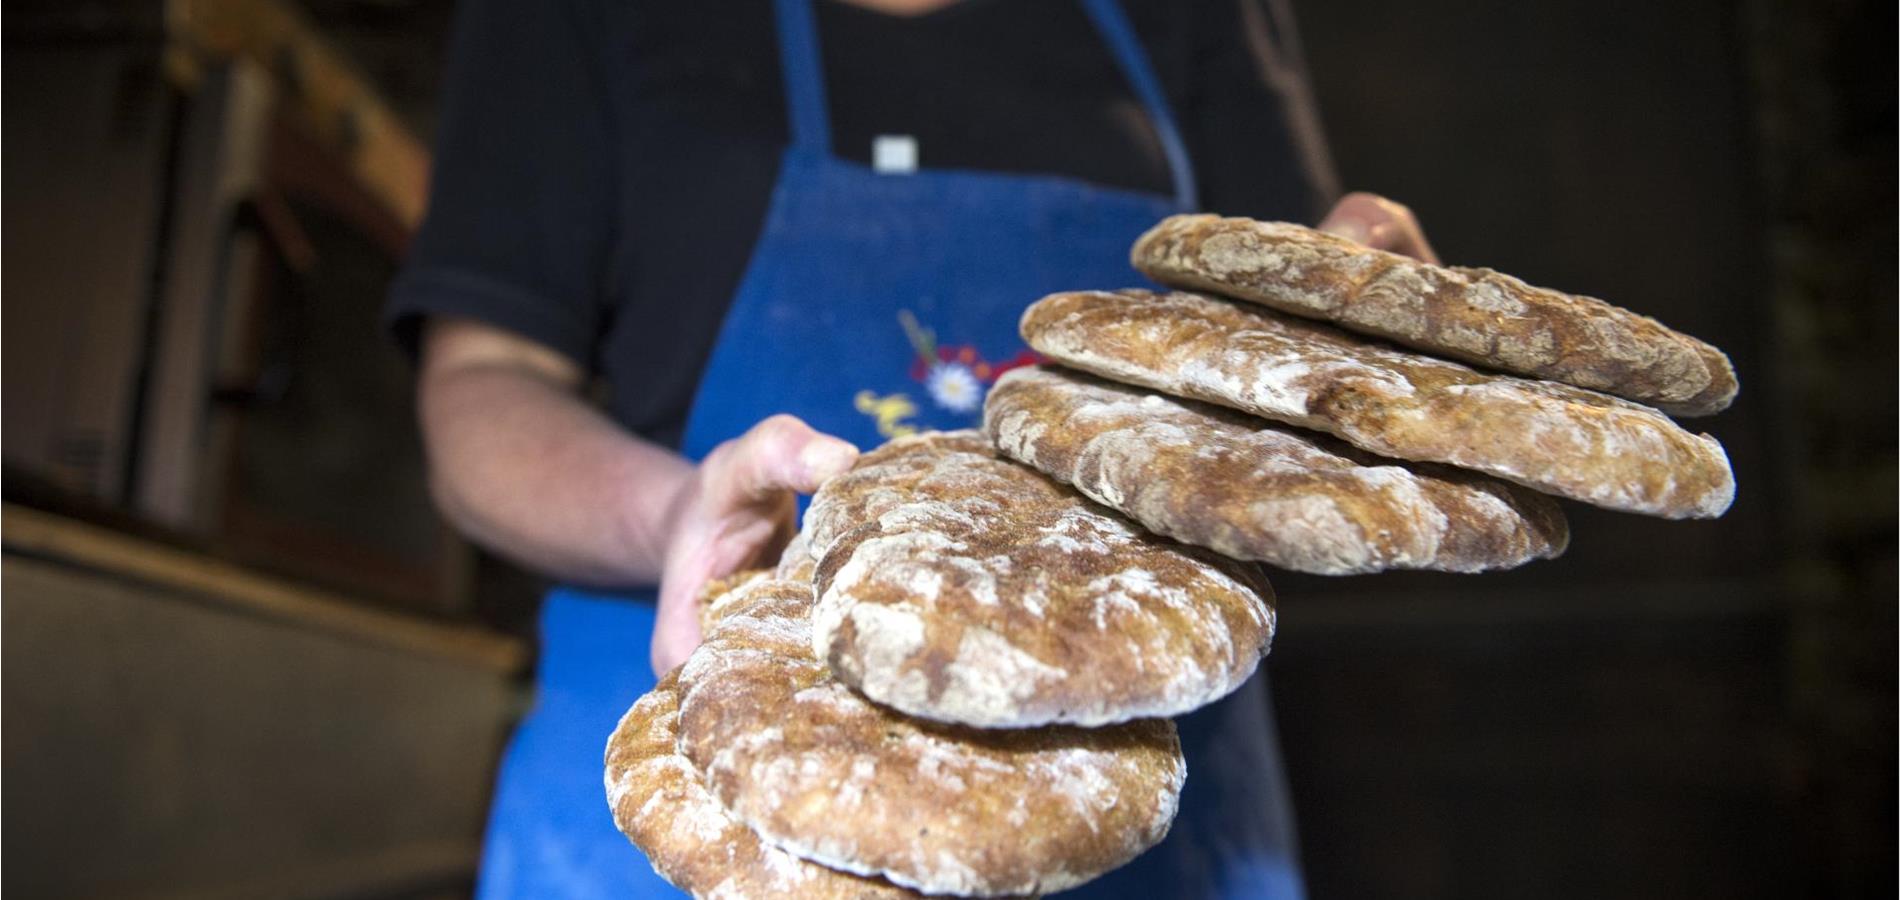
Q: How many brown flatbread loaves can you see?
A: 6